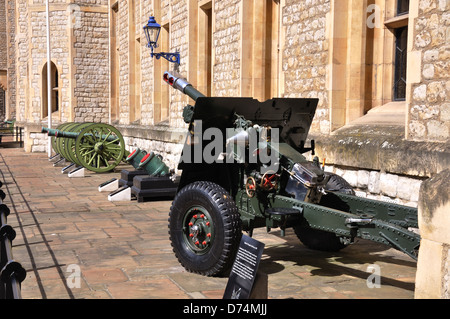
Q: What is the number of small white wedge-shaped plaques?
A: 6